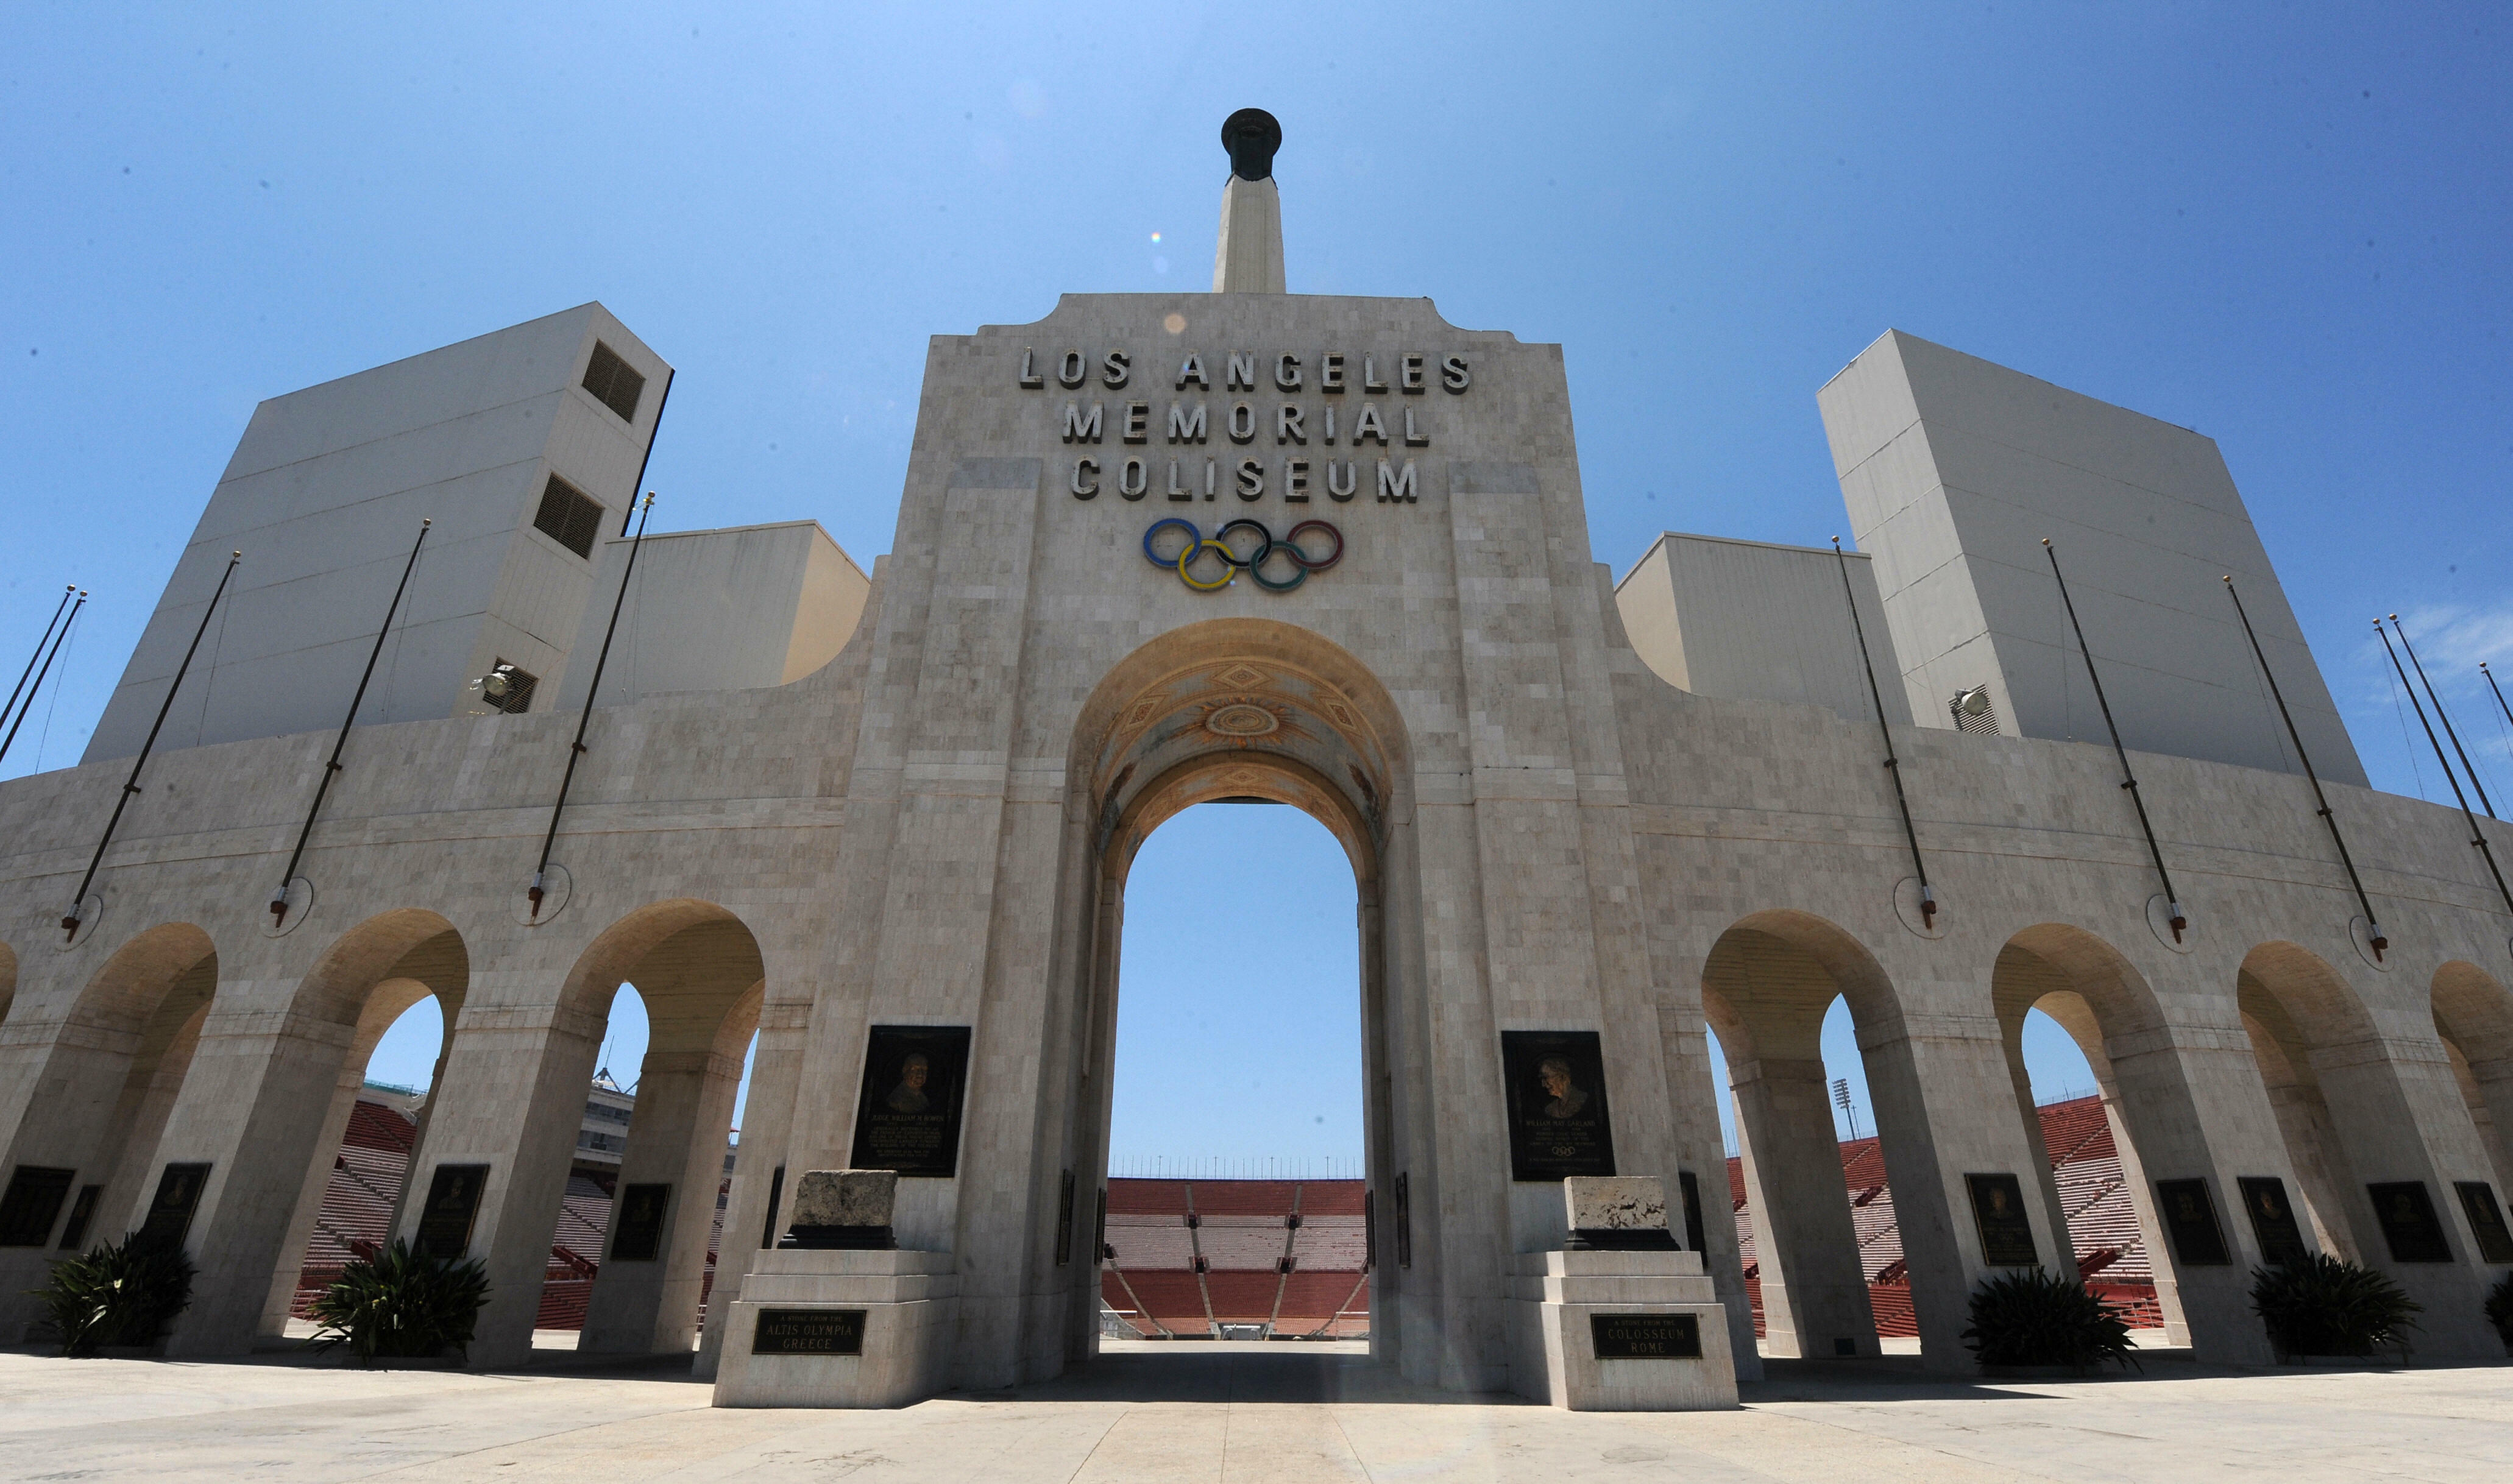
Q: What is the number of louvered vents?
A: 4